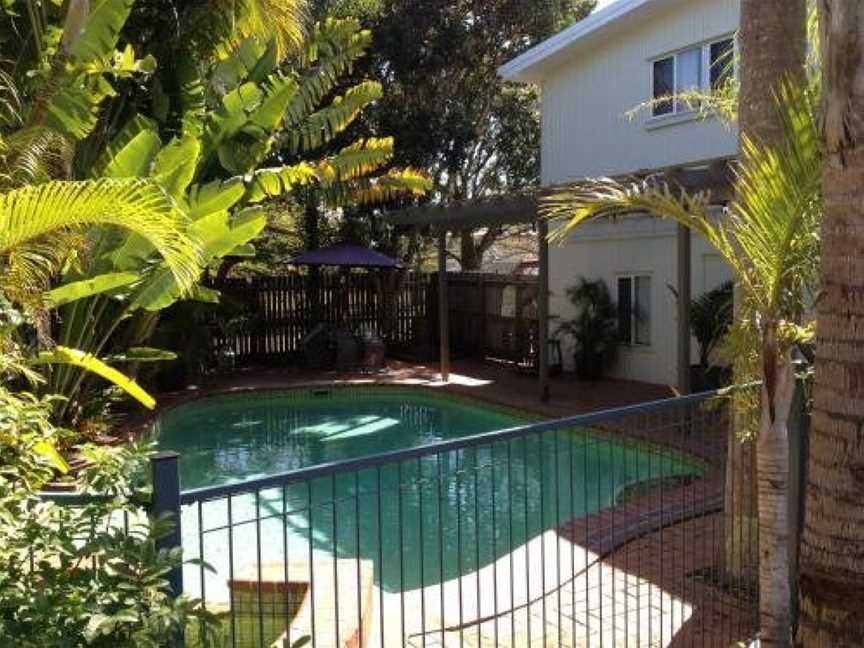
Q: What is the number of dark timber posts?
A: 3